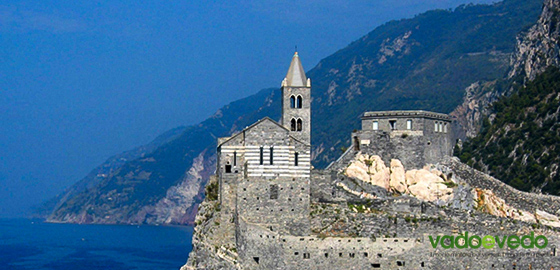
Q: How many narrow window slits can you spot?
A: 4